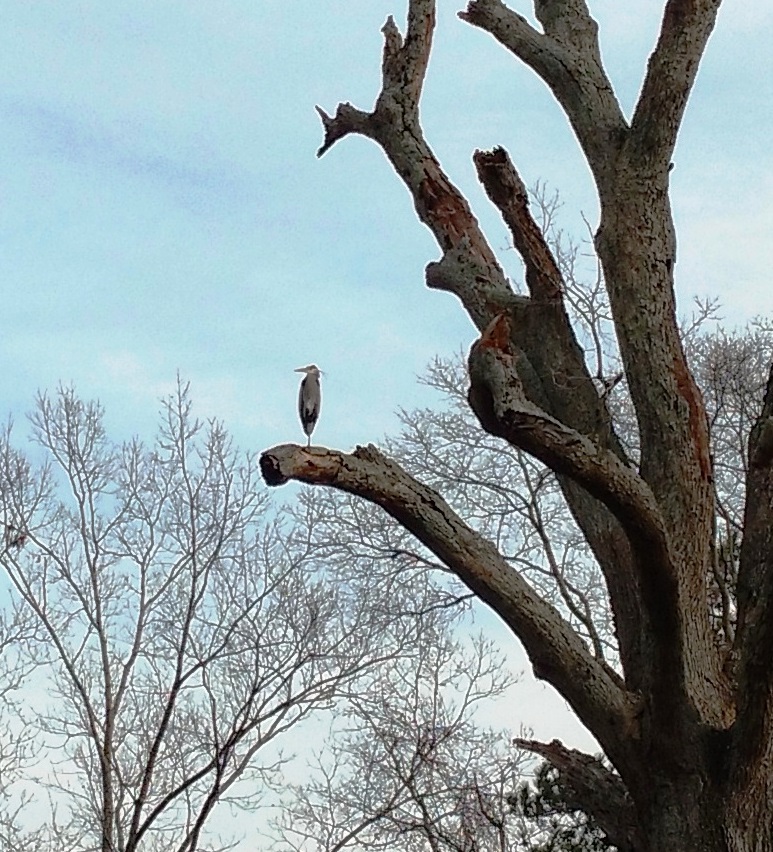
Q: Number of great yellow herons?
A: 0